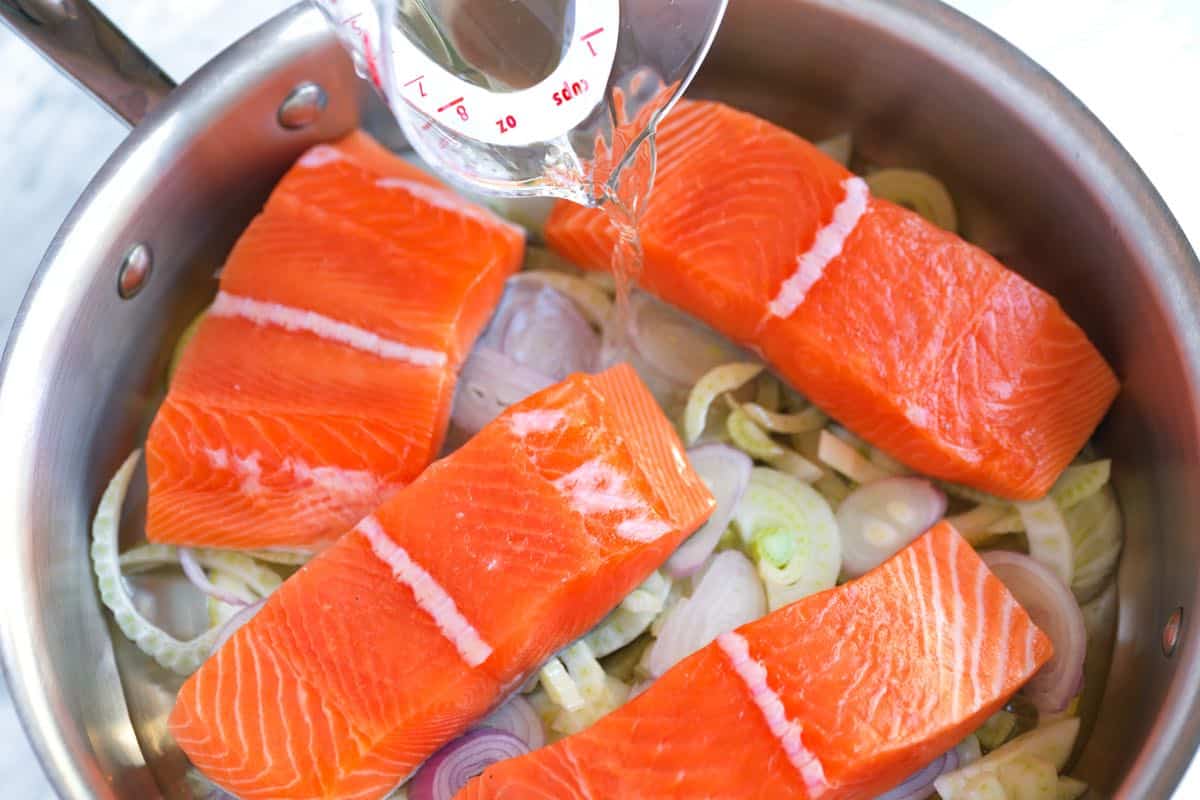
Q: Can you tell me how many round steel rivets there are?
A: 3